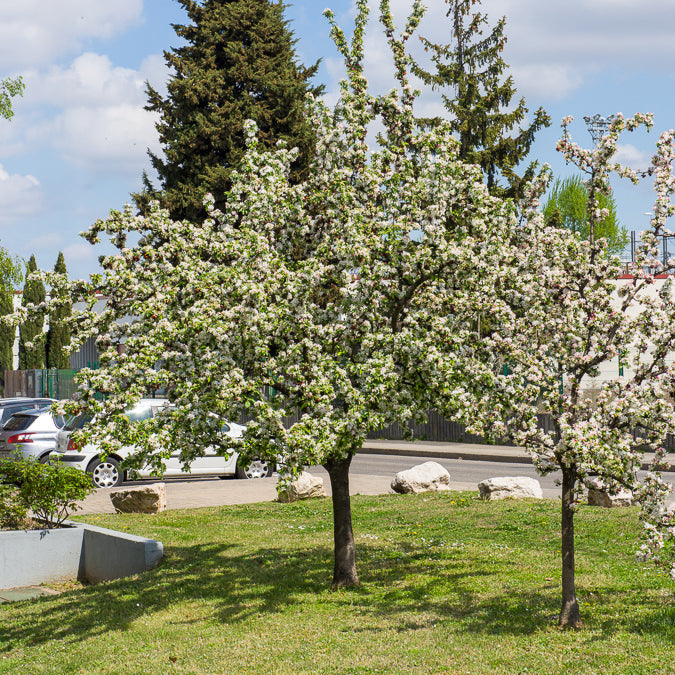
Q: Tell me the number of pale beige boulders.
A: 5